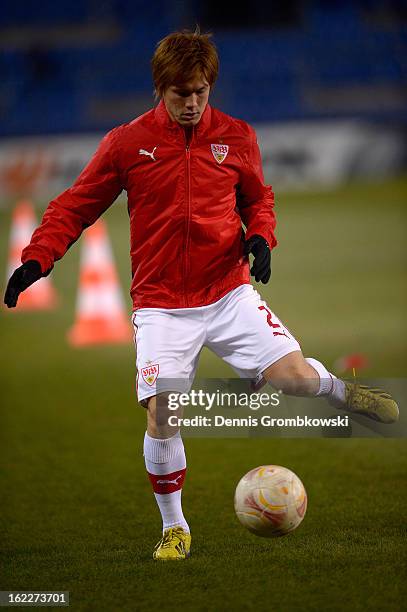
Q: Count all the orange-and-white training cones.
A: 2